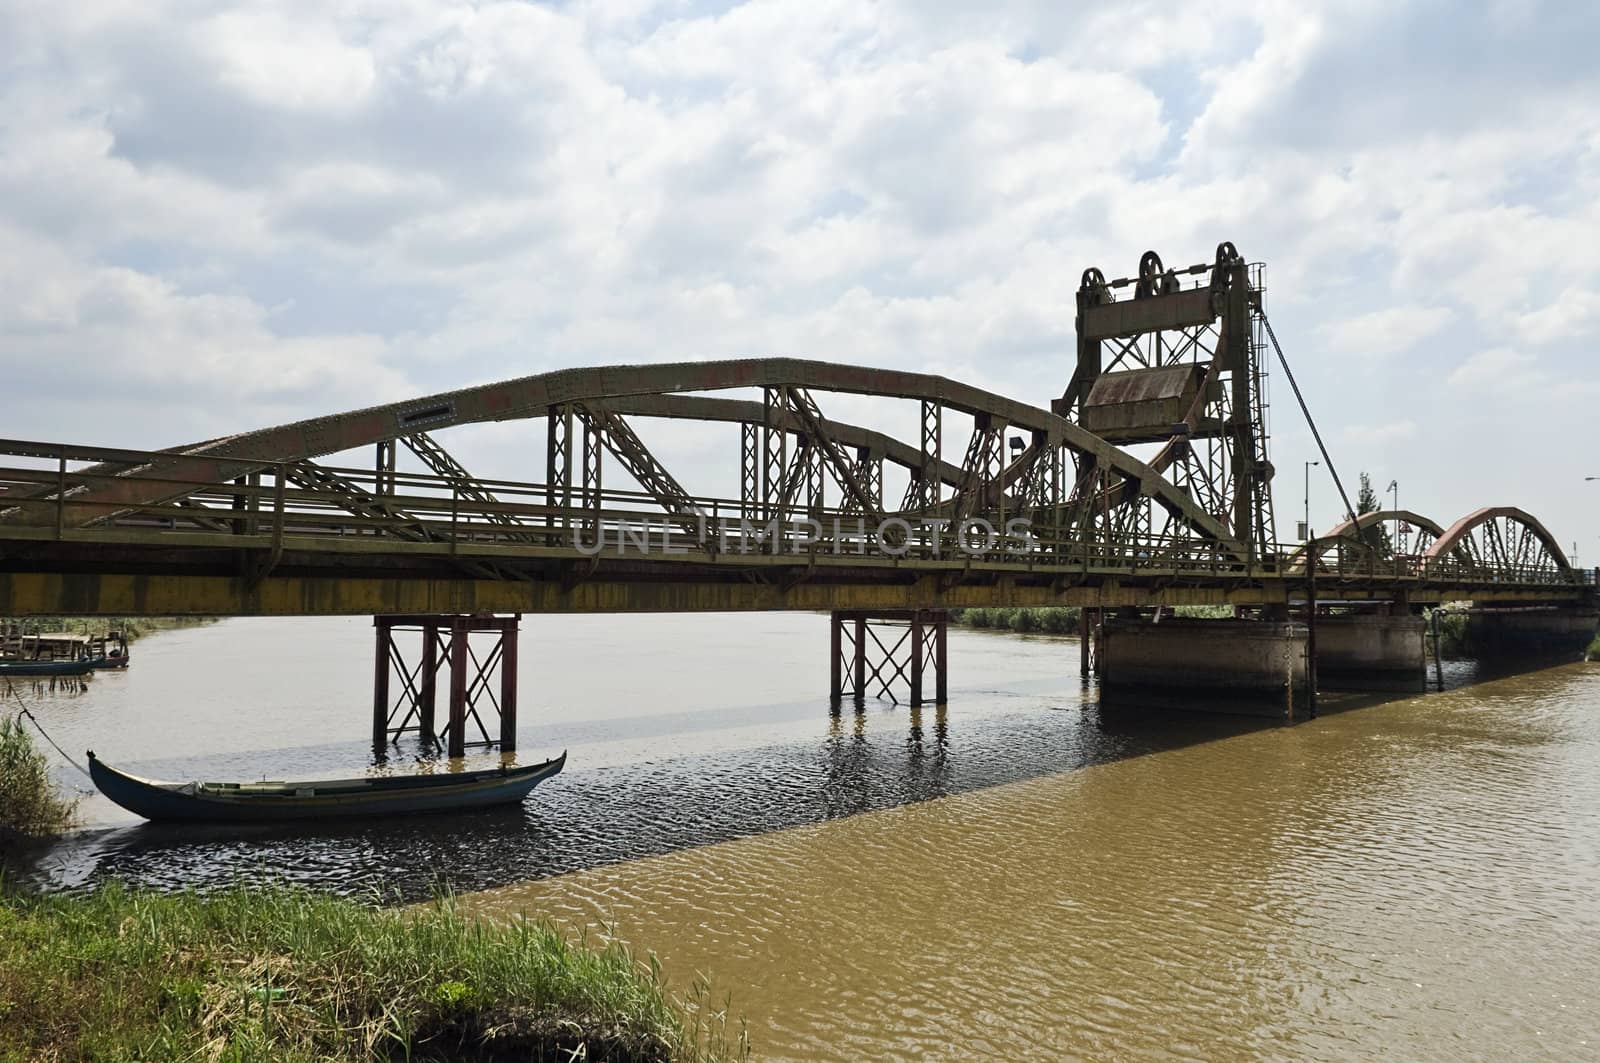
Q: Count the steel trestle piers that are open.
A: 2